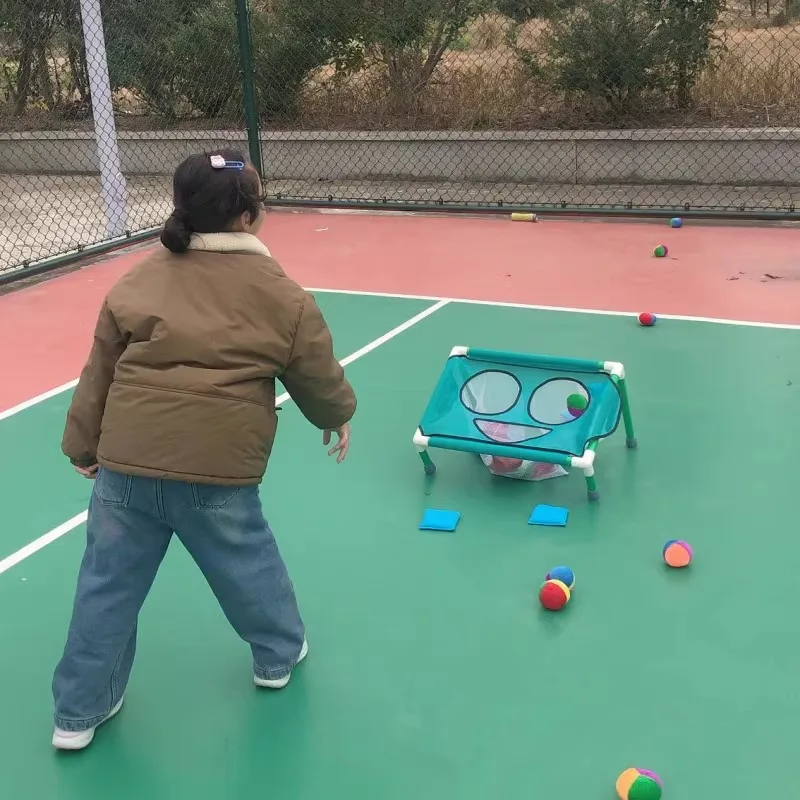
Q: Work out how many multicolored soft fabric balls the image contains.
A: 8